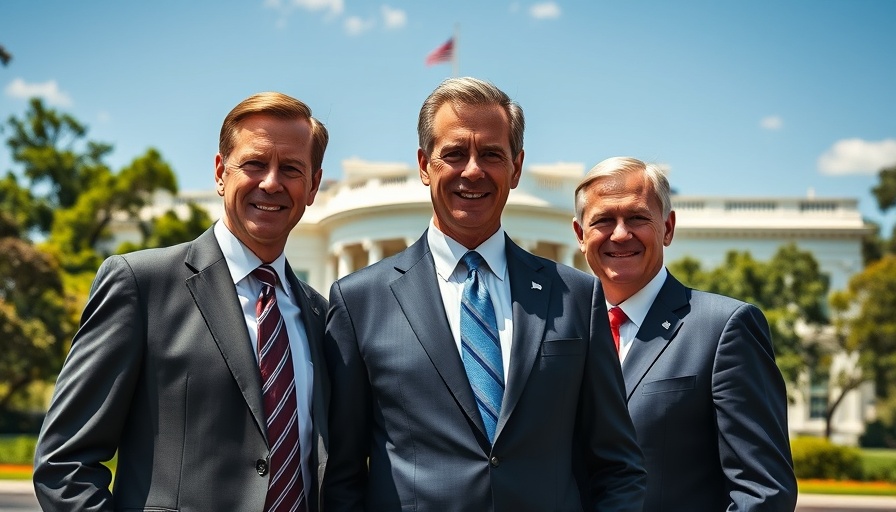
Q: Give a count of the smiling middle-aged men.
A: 3